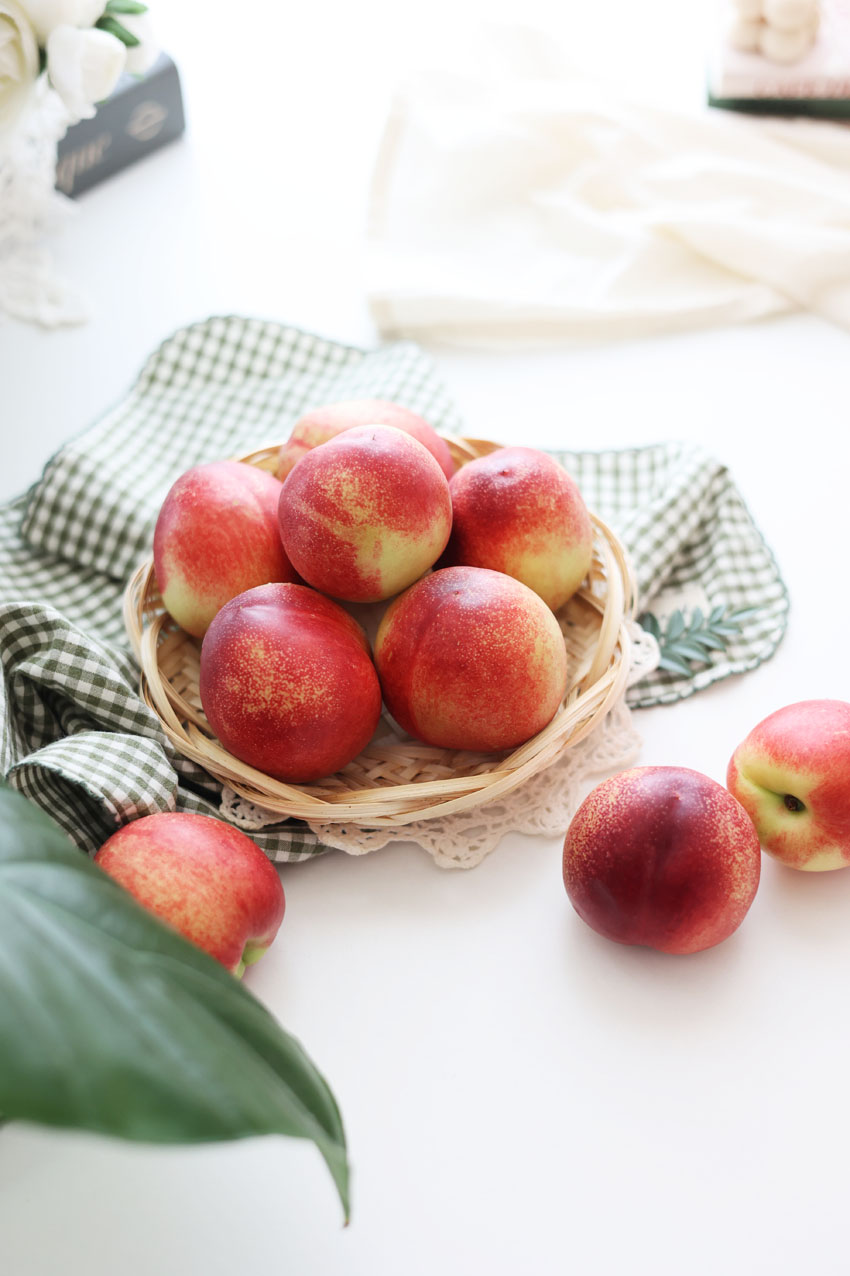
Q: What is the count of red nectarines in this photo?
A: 9